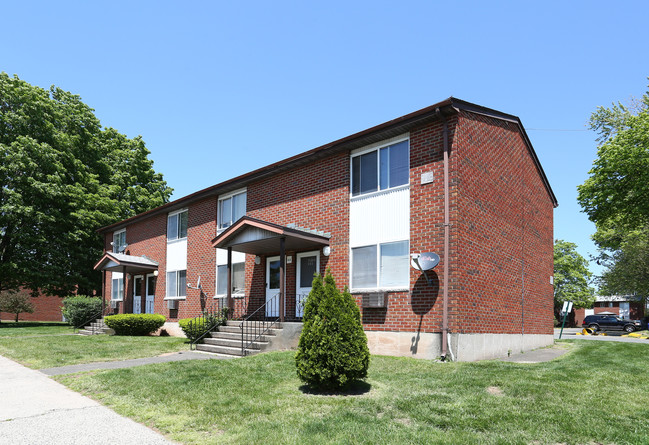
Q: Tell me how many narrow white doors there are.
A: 4